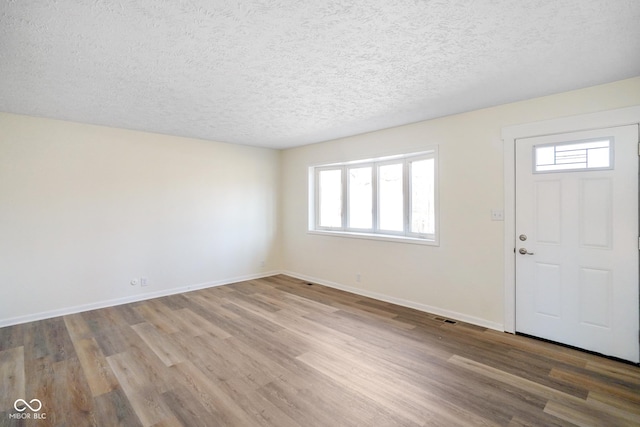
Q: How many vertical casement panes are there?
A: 4